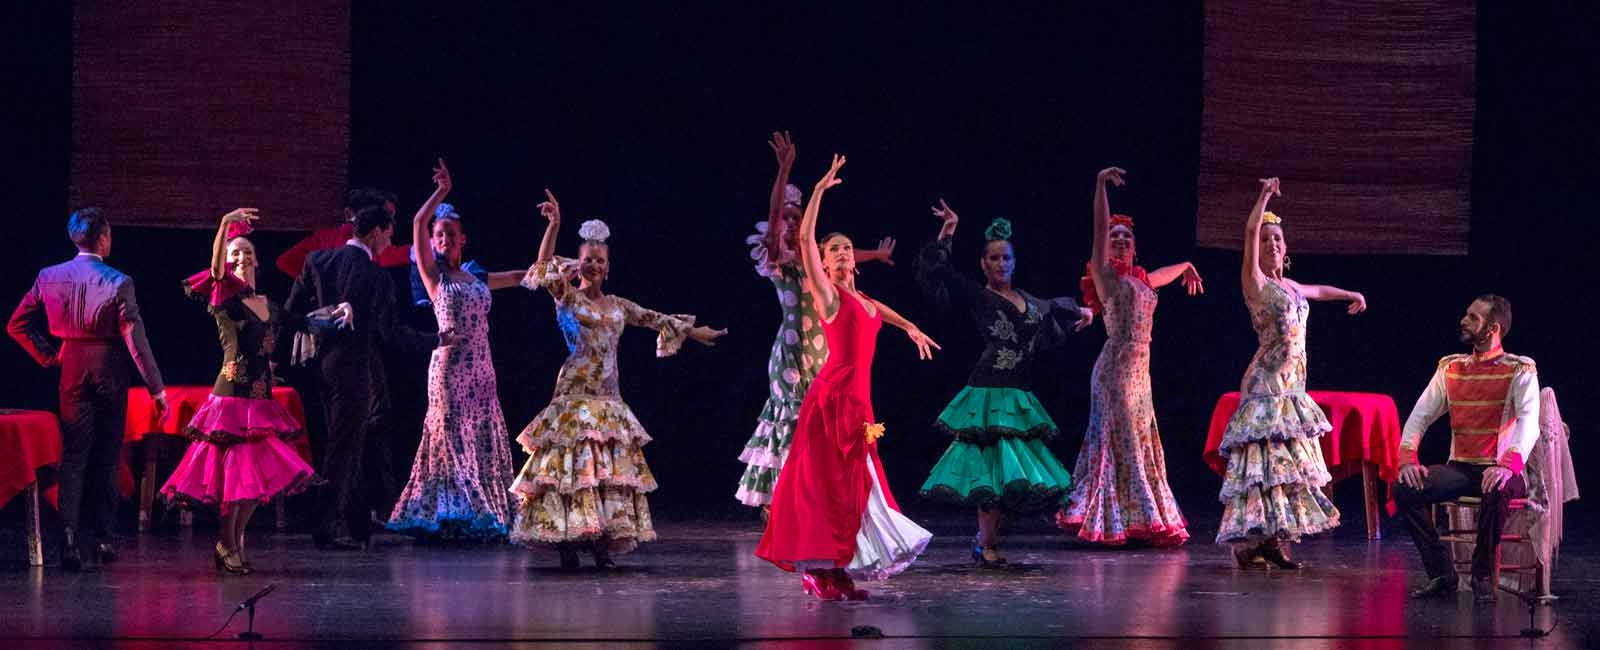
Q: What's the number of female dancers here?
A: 8